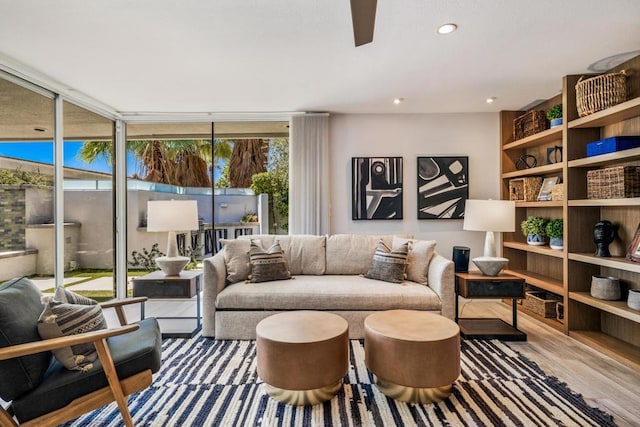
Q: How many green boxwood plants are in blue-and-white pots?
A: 3